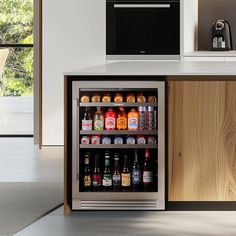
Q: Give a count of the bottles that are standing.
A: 12